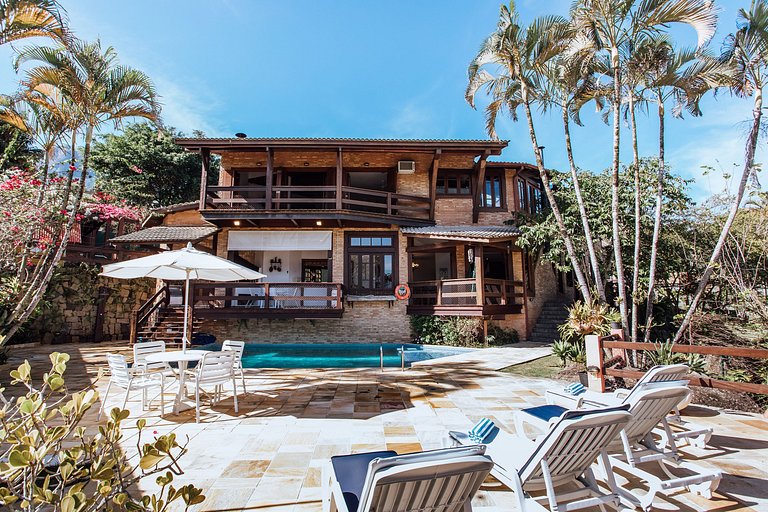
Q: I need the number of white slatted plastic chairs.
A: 8